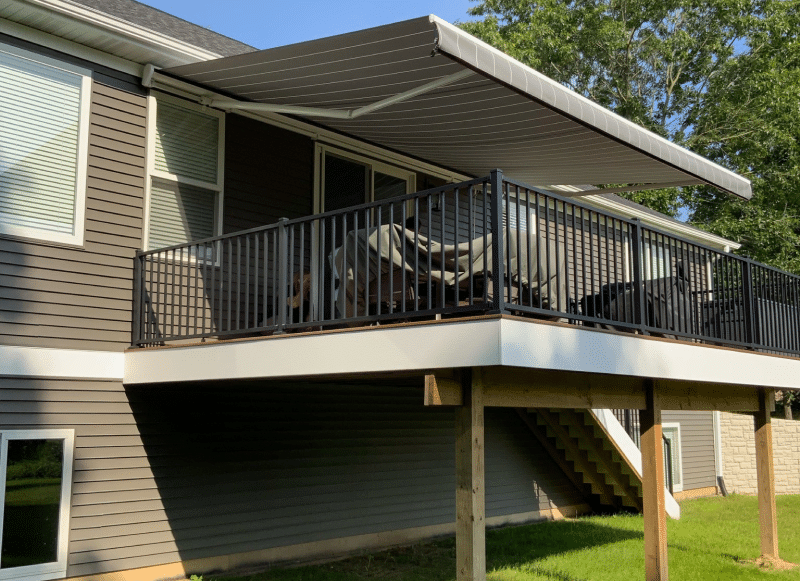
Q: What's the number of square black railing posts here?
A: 5